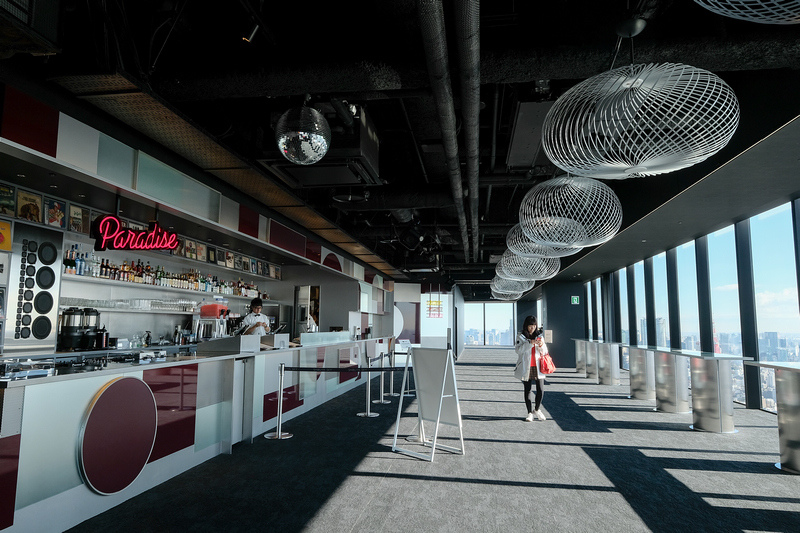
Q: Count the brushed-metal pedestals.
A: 7